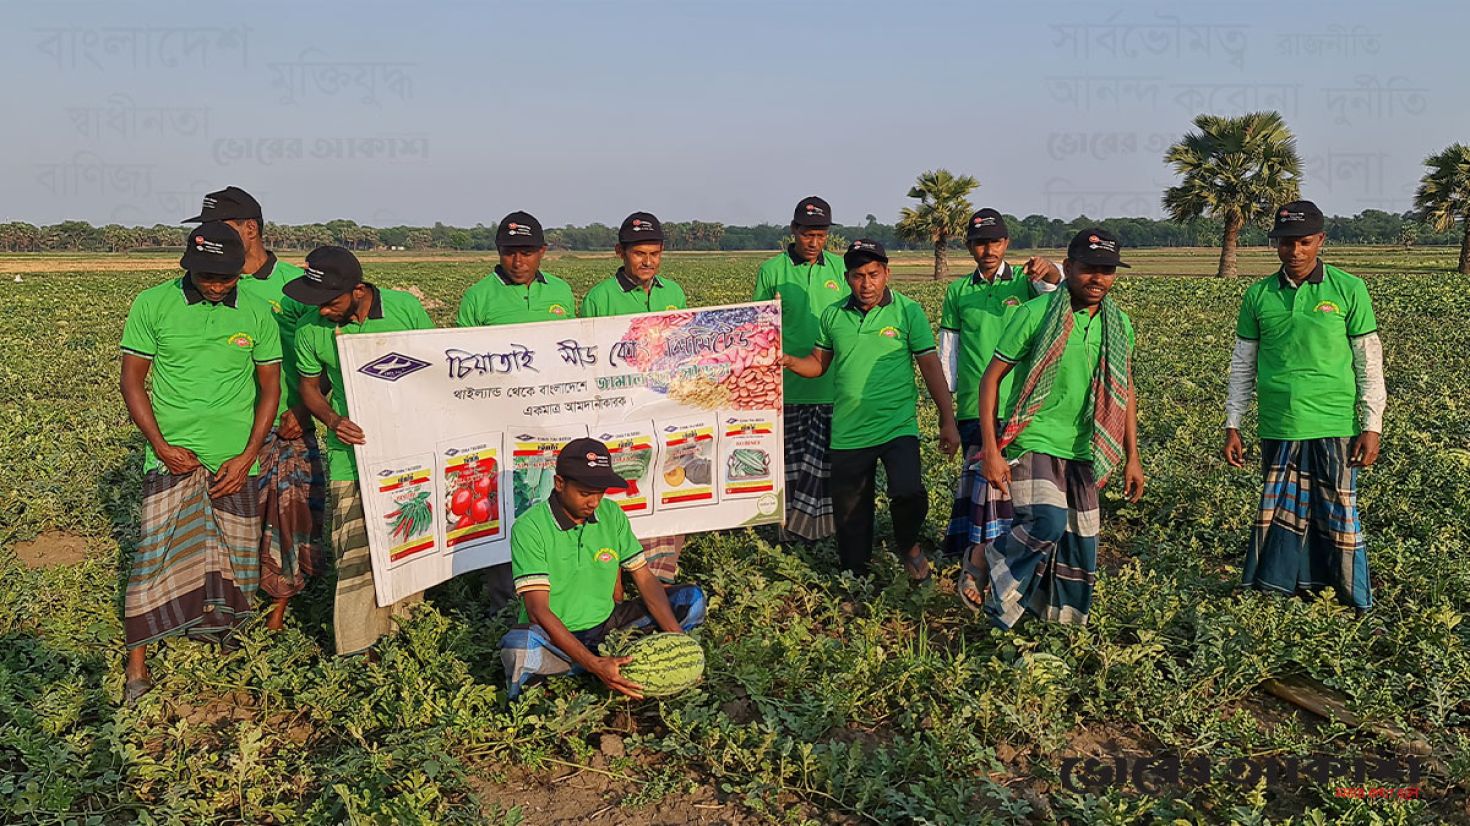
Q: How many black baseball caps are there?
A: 11